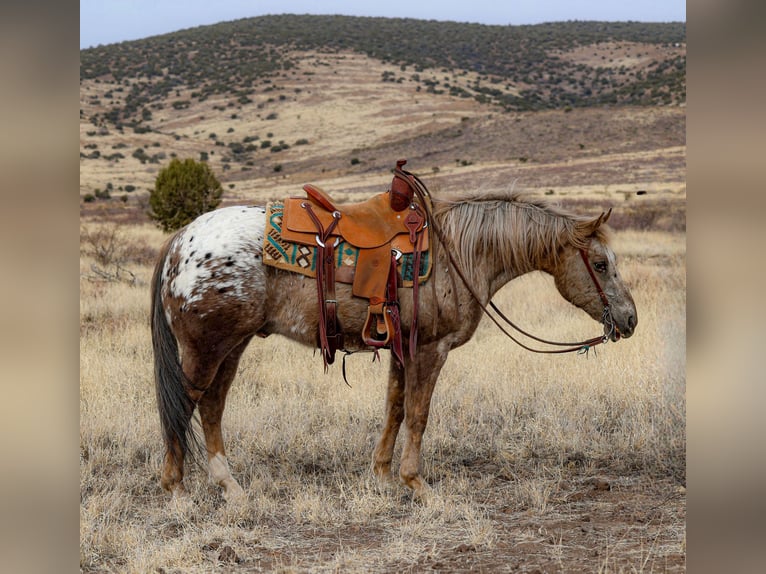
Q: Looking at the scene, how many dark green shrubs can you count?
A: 1